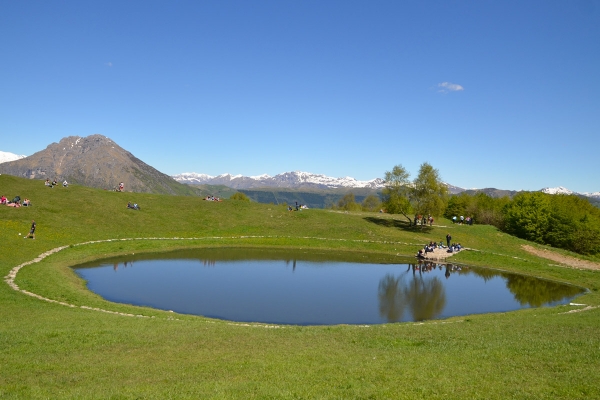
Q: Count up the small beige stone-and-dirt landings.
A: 1